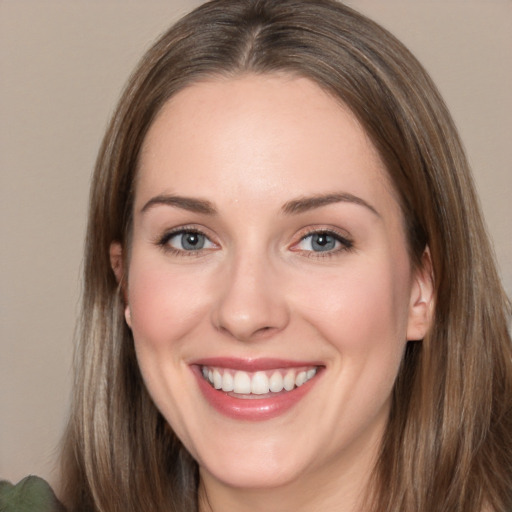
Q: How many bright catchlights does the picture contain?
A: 2